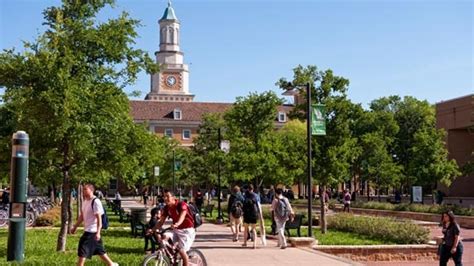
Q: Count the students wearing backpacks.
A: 5